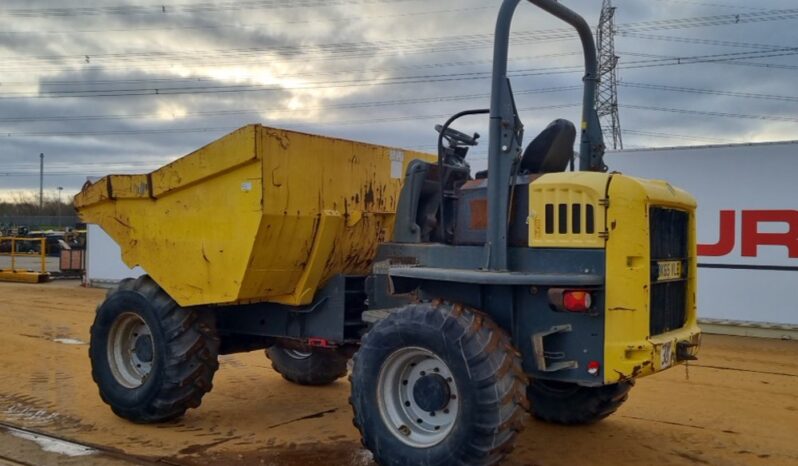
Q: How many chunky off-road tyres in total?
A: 4